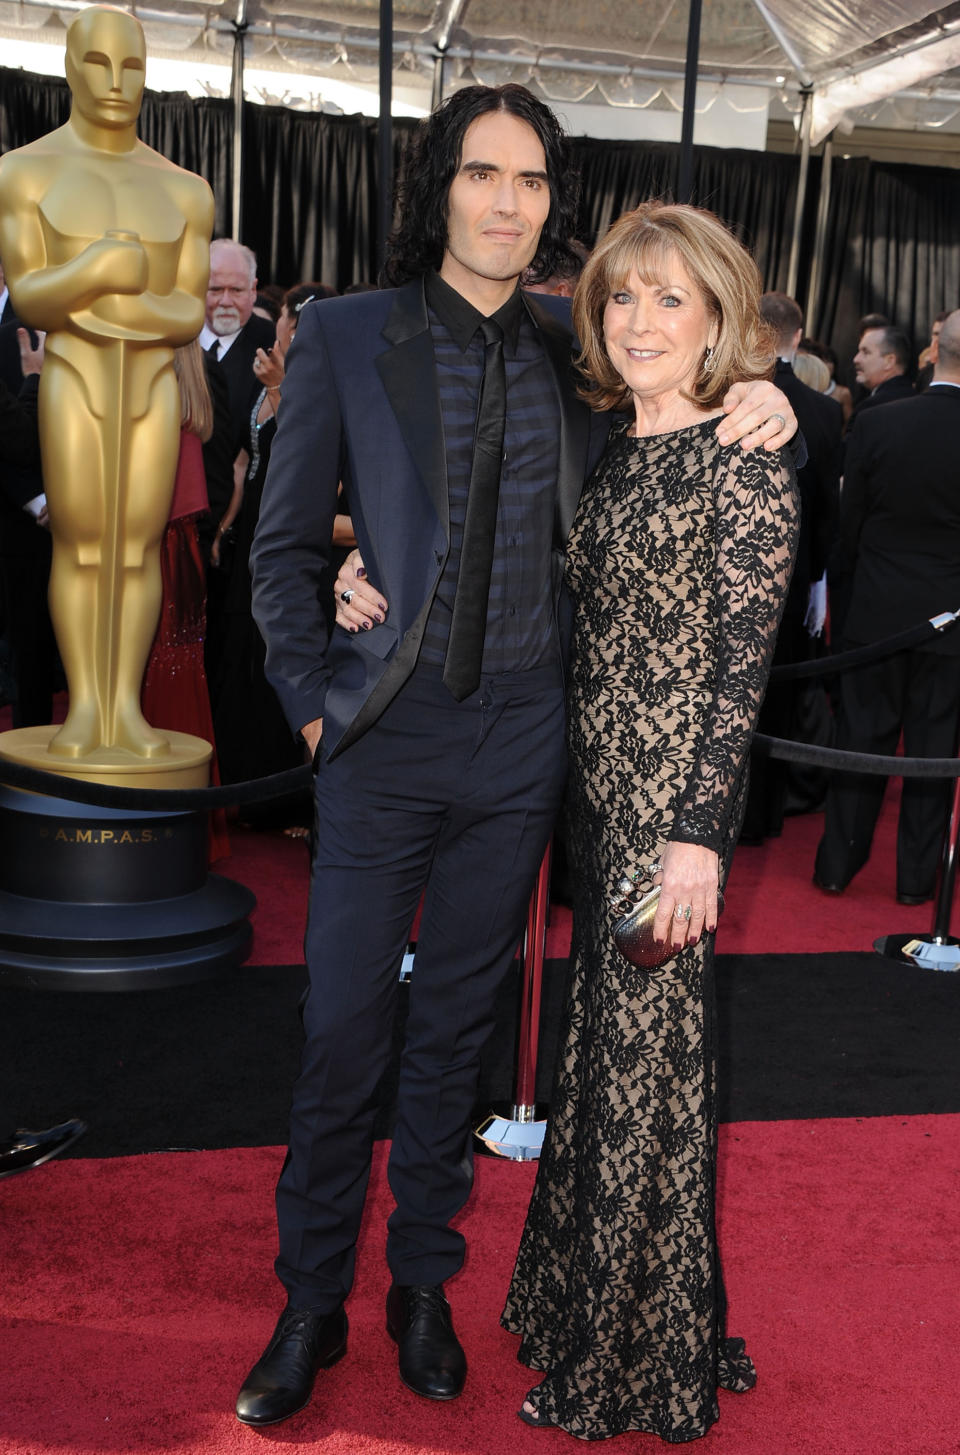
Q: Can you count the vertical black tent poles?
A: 2